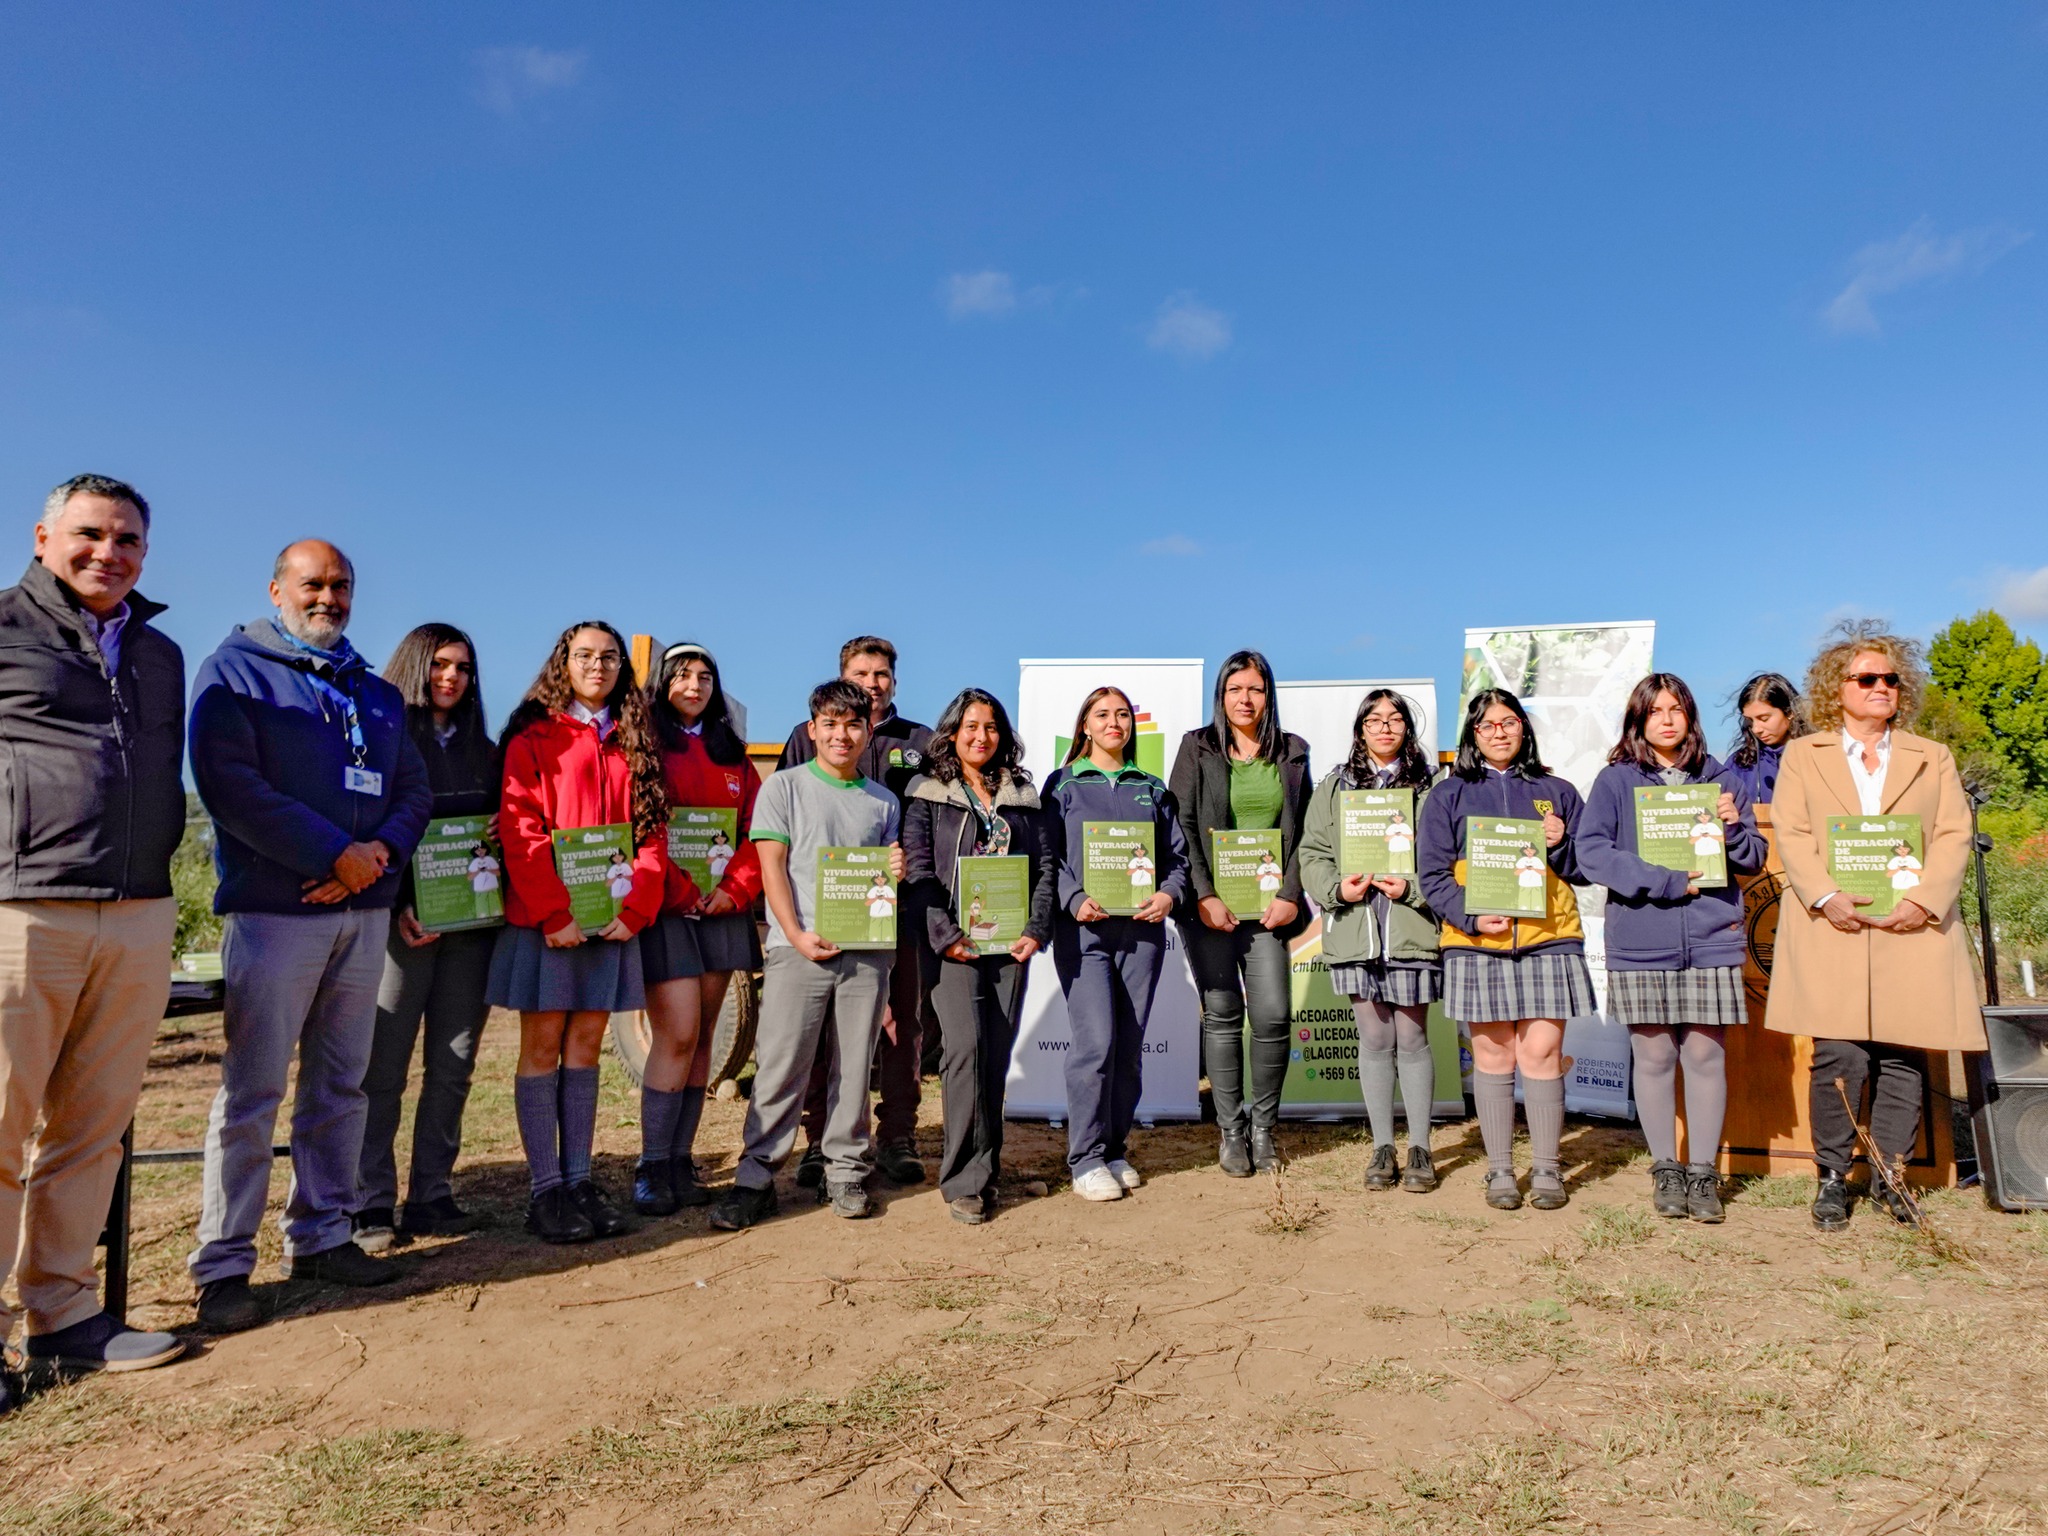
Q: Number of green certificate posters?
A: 11